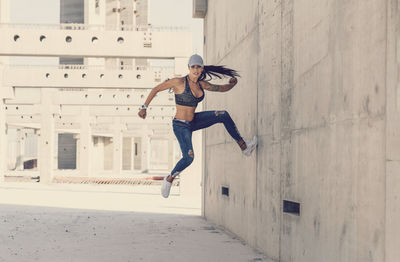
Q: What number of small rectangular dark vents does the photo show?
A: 2